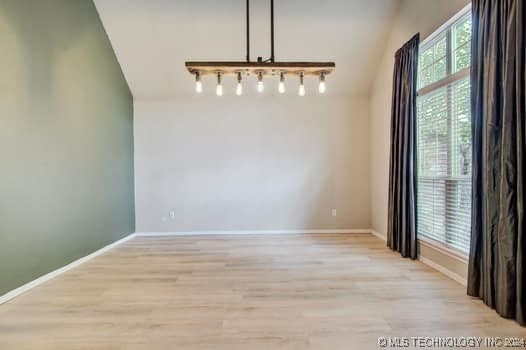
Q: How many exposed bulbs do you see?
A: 7